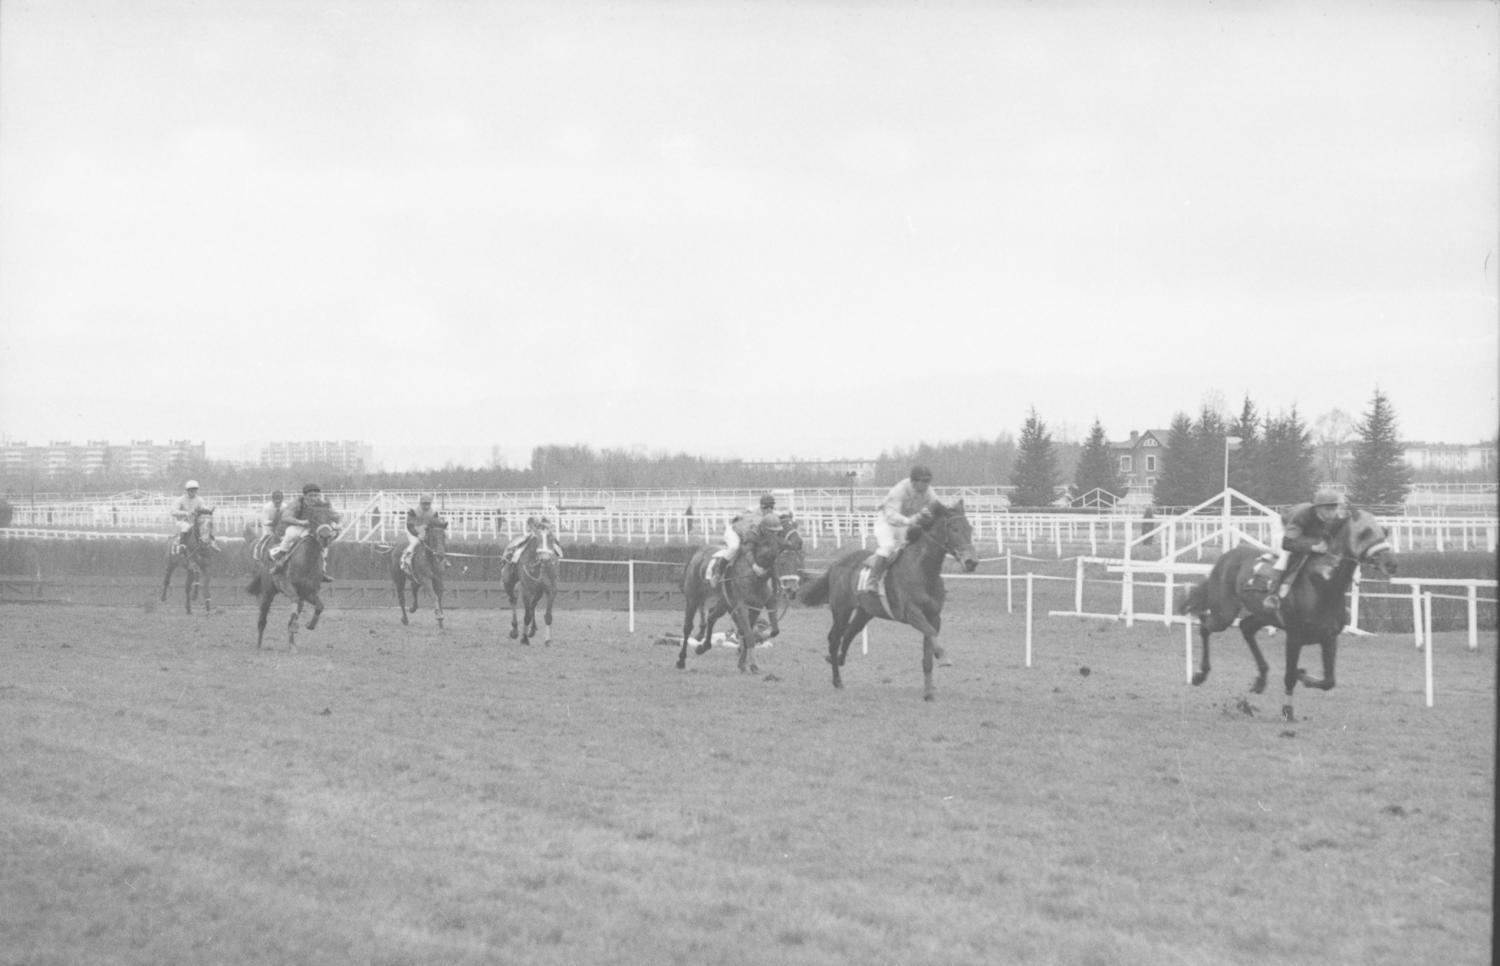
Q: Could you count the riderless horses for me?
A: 1